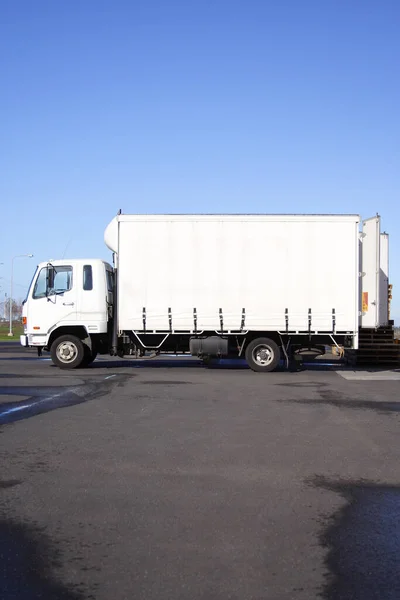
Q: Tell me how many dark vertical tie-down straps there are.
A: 8